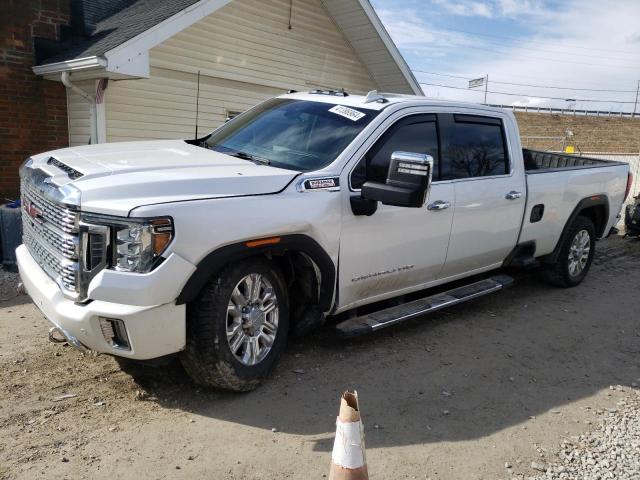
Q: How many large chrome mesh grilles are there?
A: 1